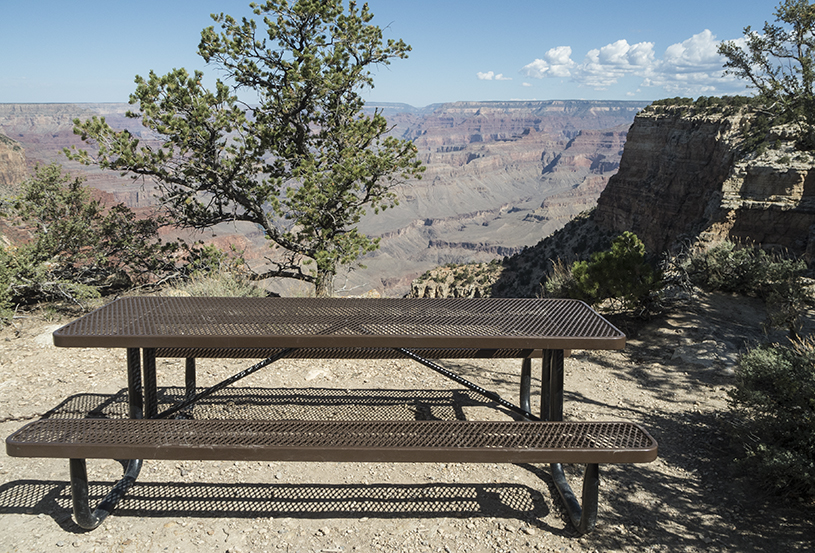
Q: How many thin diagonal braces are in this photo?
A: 2